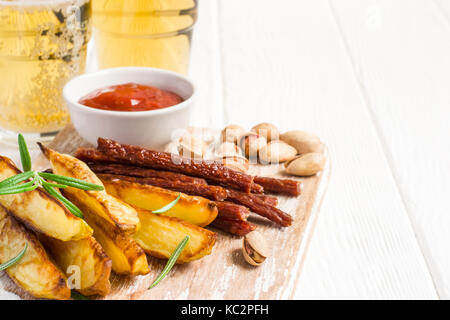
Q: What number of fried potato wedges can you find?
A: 7